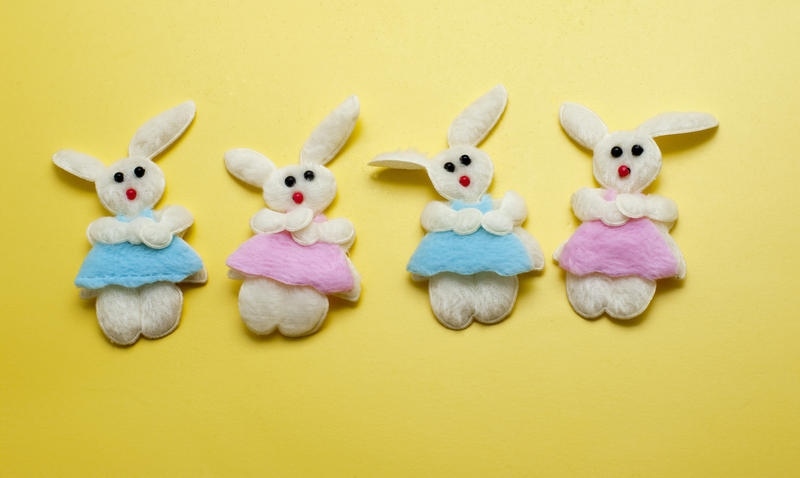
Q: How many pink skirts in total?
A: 2